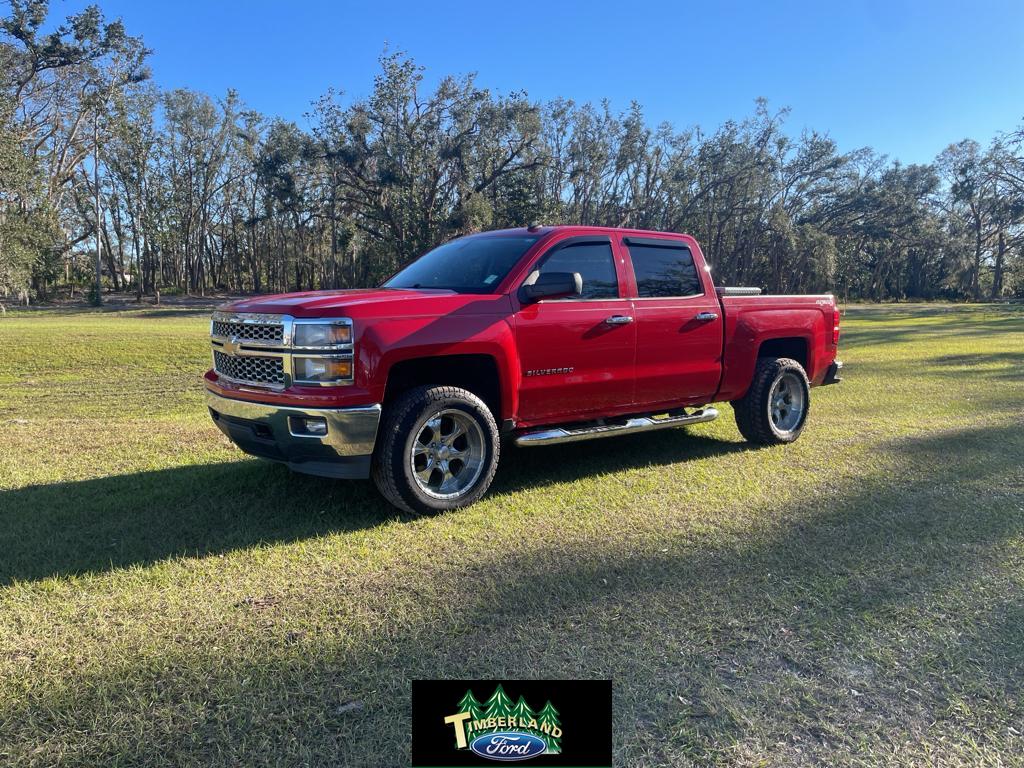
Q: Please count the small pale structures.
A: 1